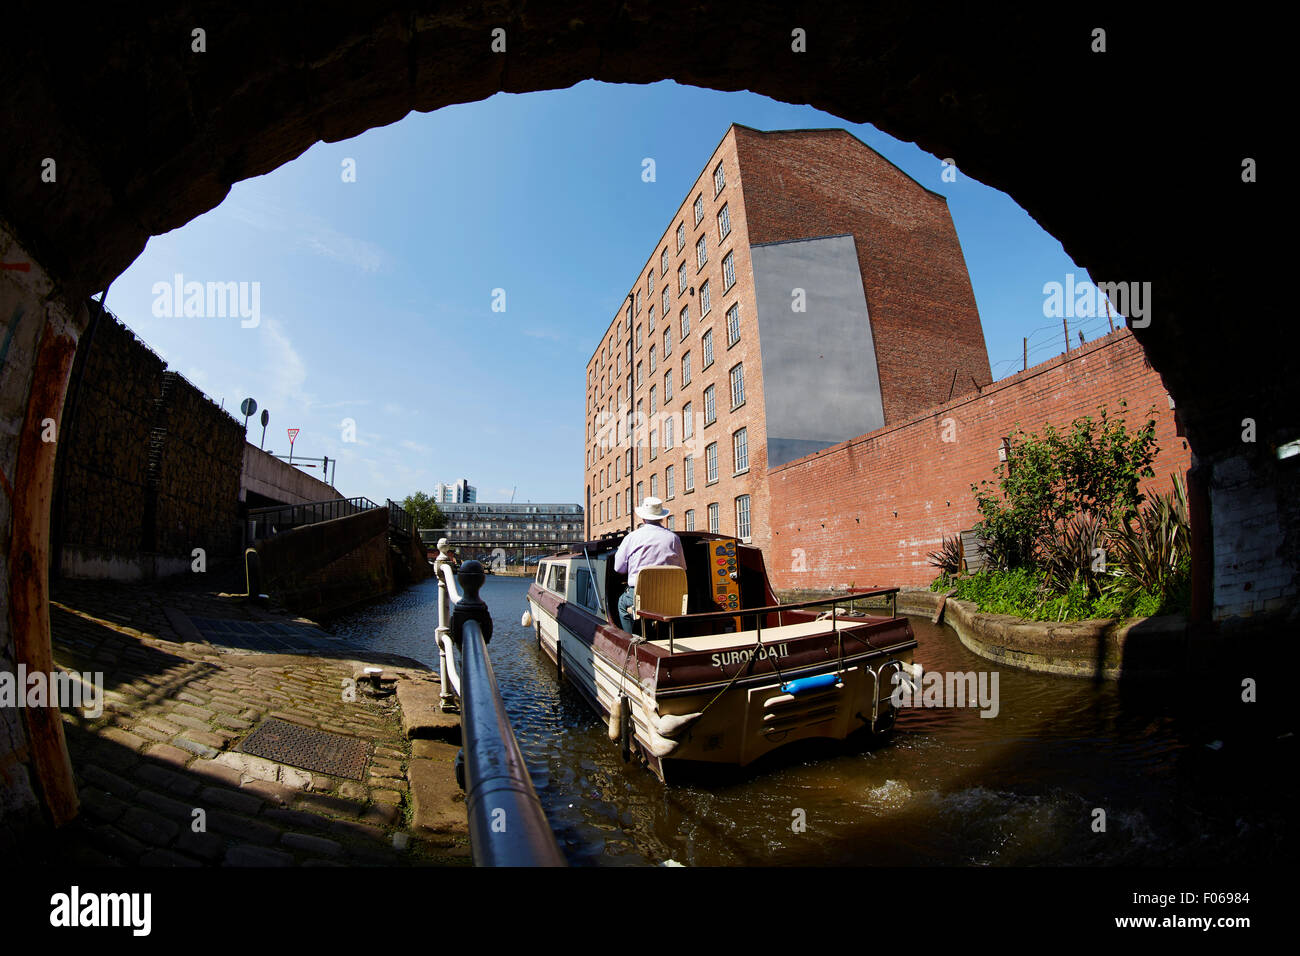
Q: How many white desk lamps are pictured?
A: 0